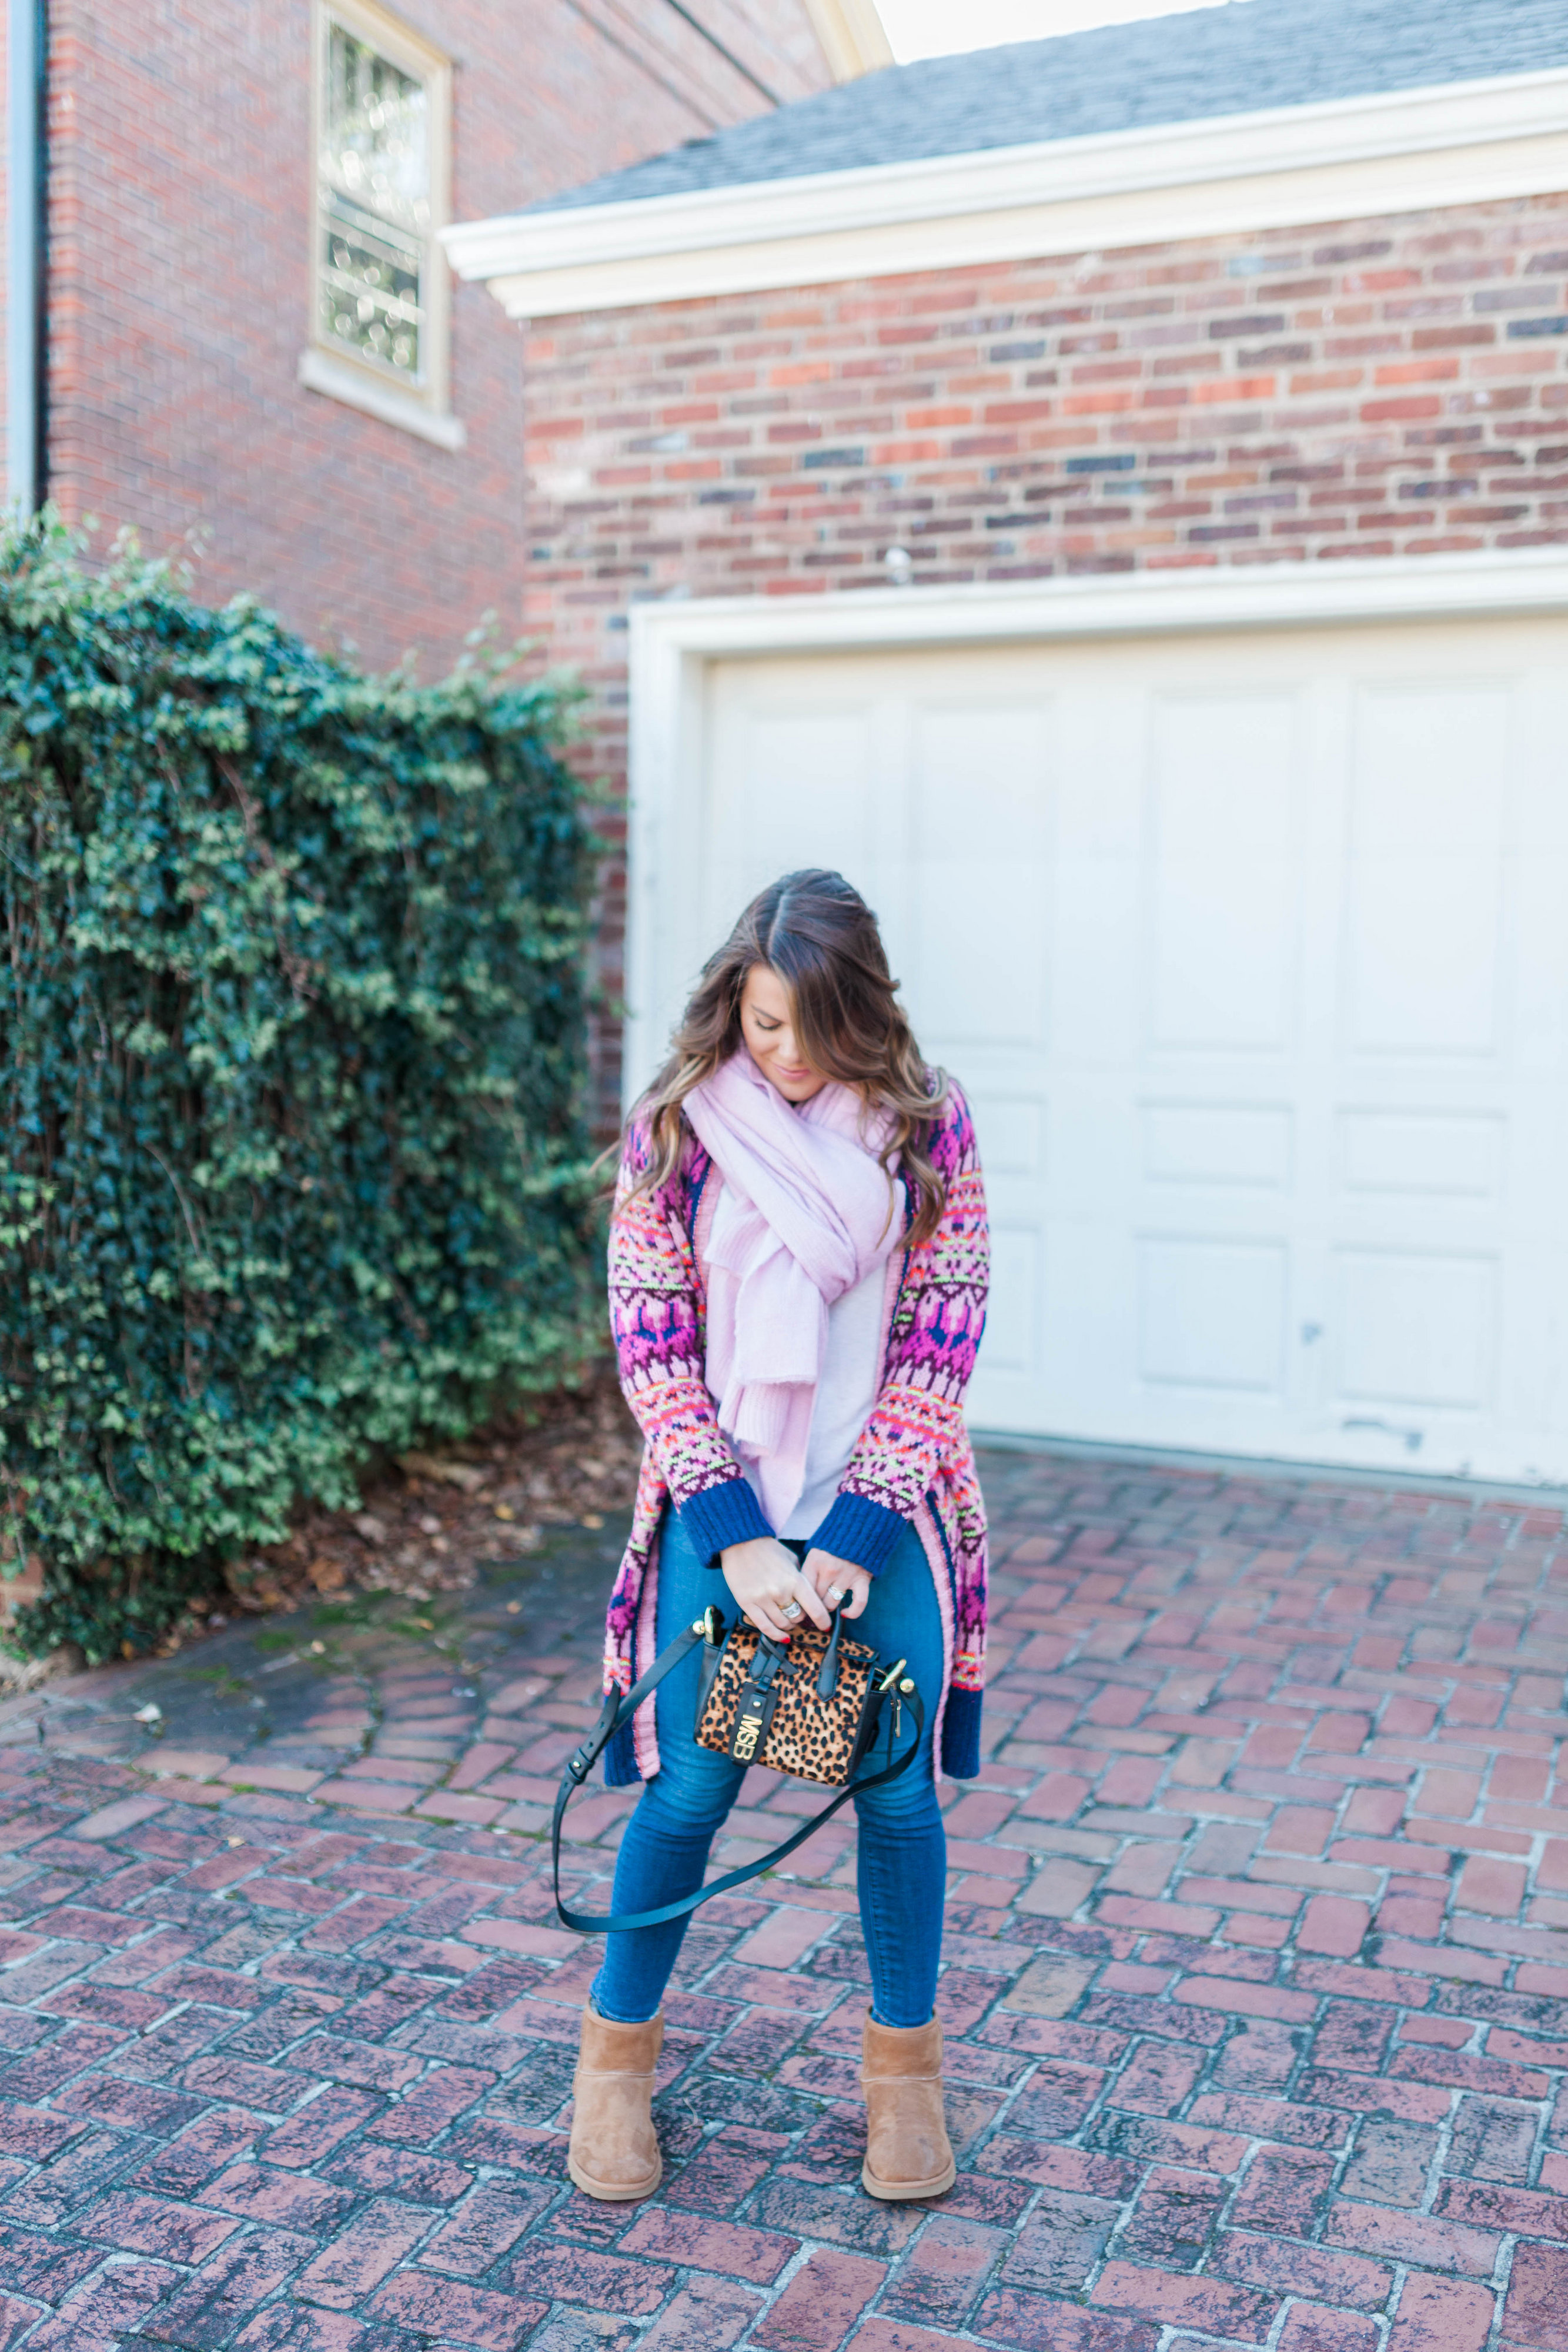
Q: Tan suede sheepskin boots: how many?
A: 2